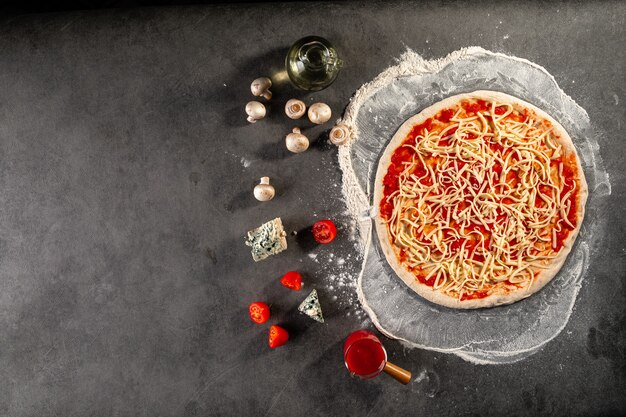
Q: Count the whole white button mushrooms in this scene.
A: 7